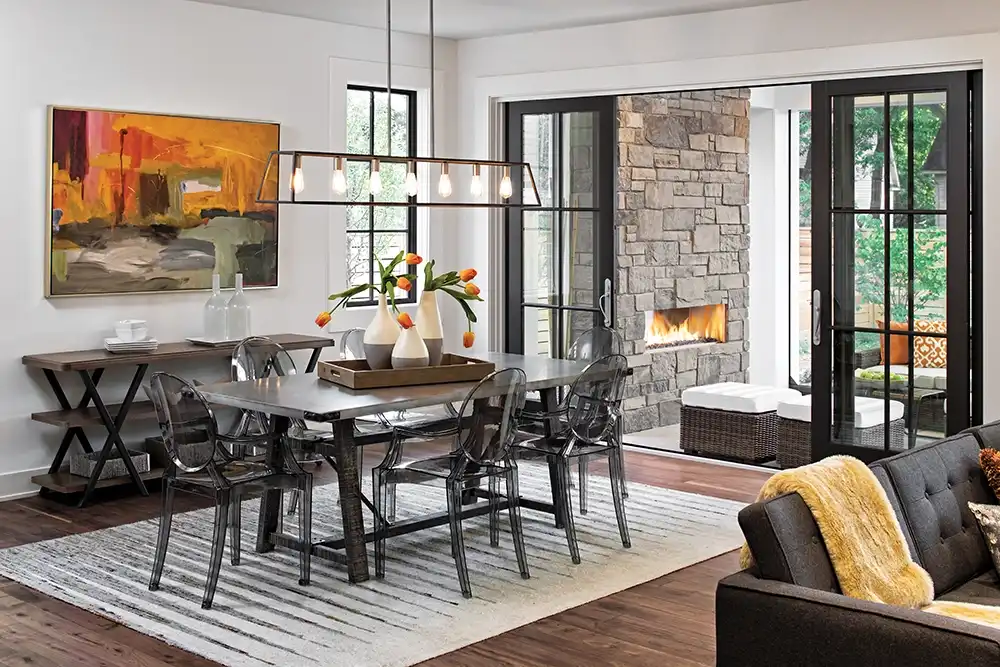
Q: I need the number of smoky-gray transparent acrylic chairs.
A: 6